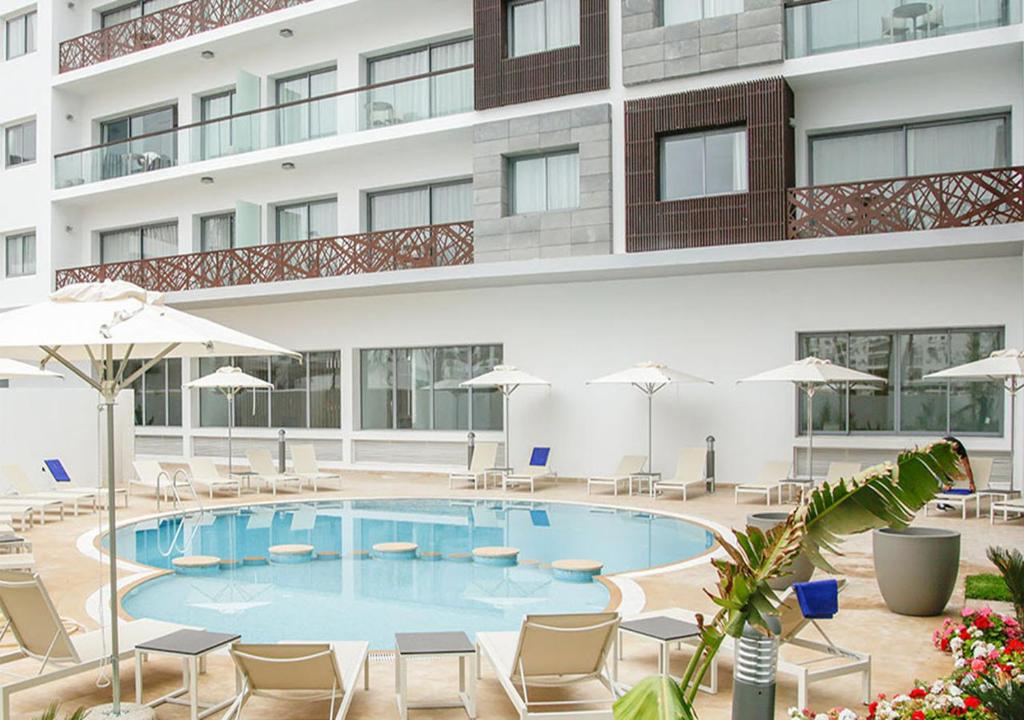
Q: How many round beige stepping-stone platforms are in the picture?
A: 5